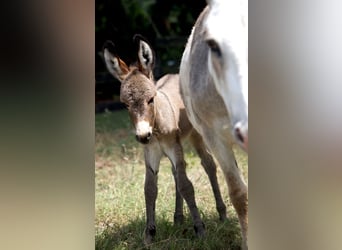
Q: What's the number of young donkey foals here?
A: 1